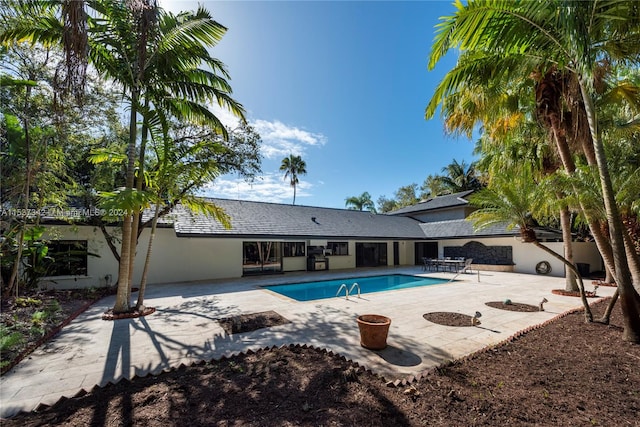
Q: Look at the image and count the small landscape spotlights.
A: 3